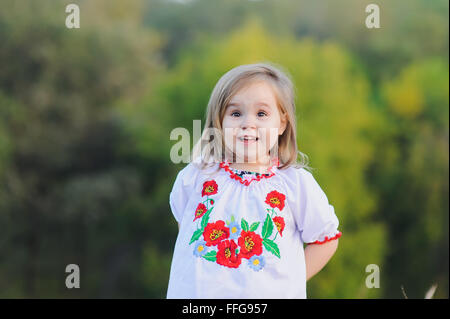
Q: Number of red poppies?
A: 7